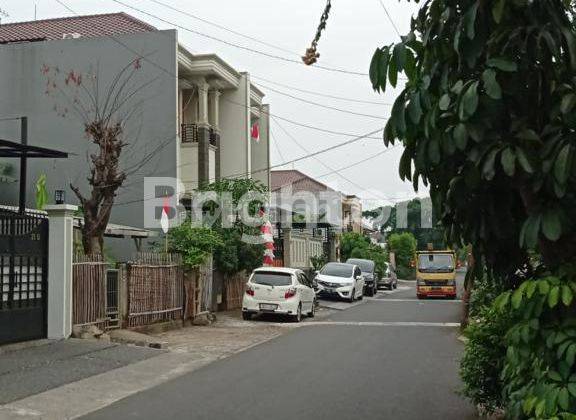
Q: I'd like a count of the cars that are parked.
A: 4